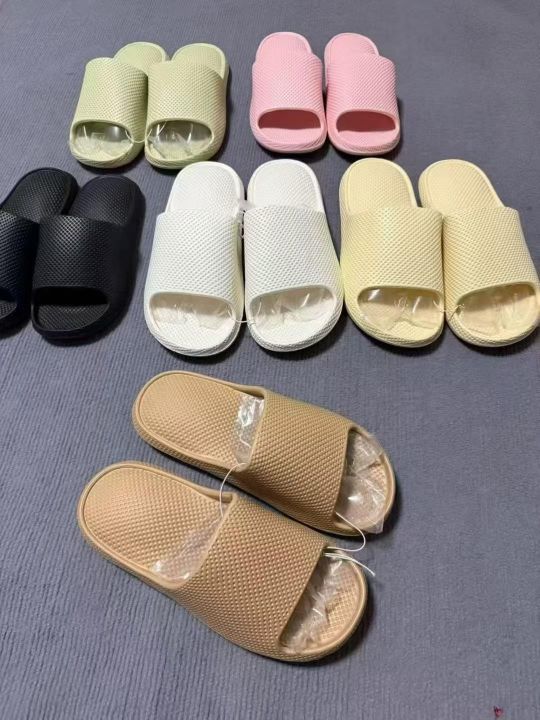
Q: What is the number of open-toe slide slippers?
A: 12